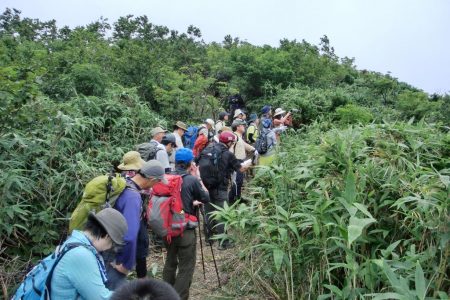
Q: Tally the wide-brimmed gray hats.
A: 1